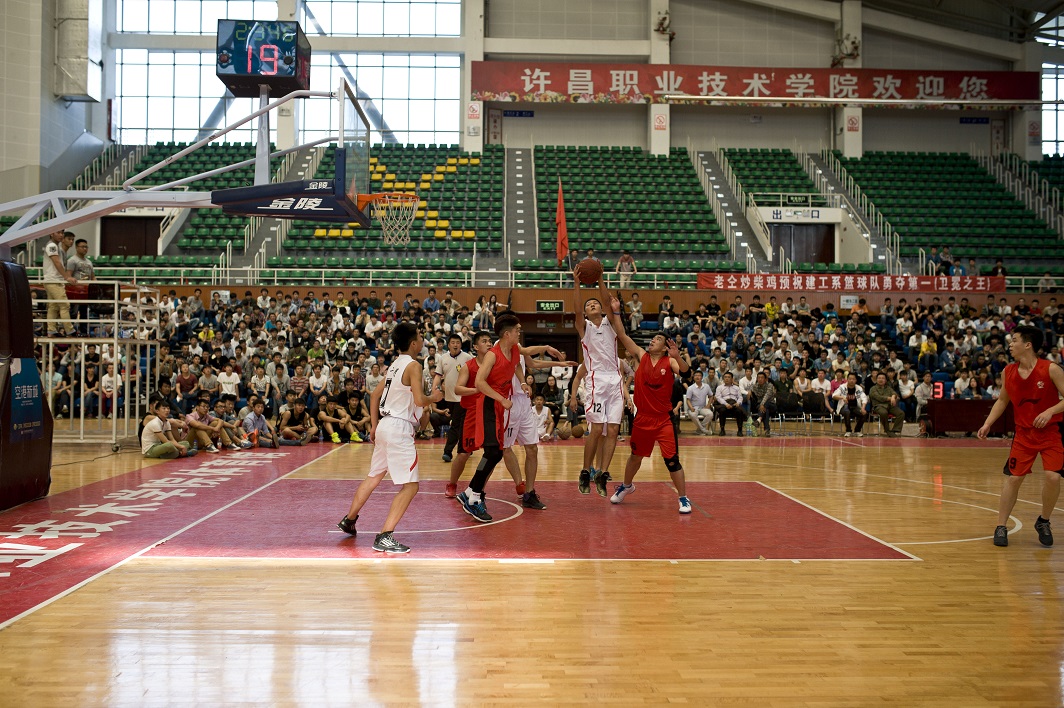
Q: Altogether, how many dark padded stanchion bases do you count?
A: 1